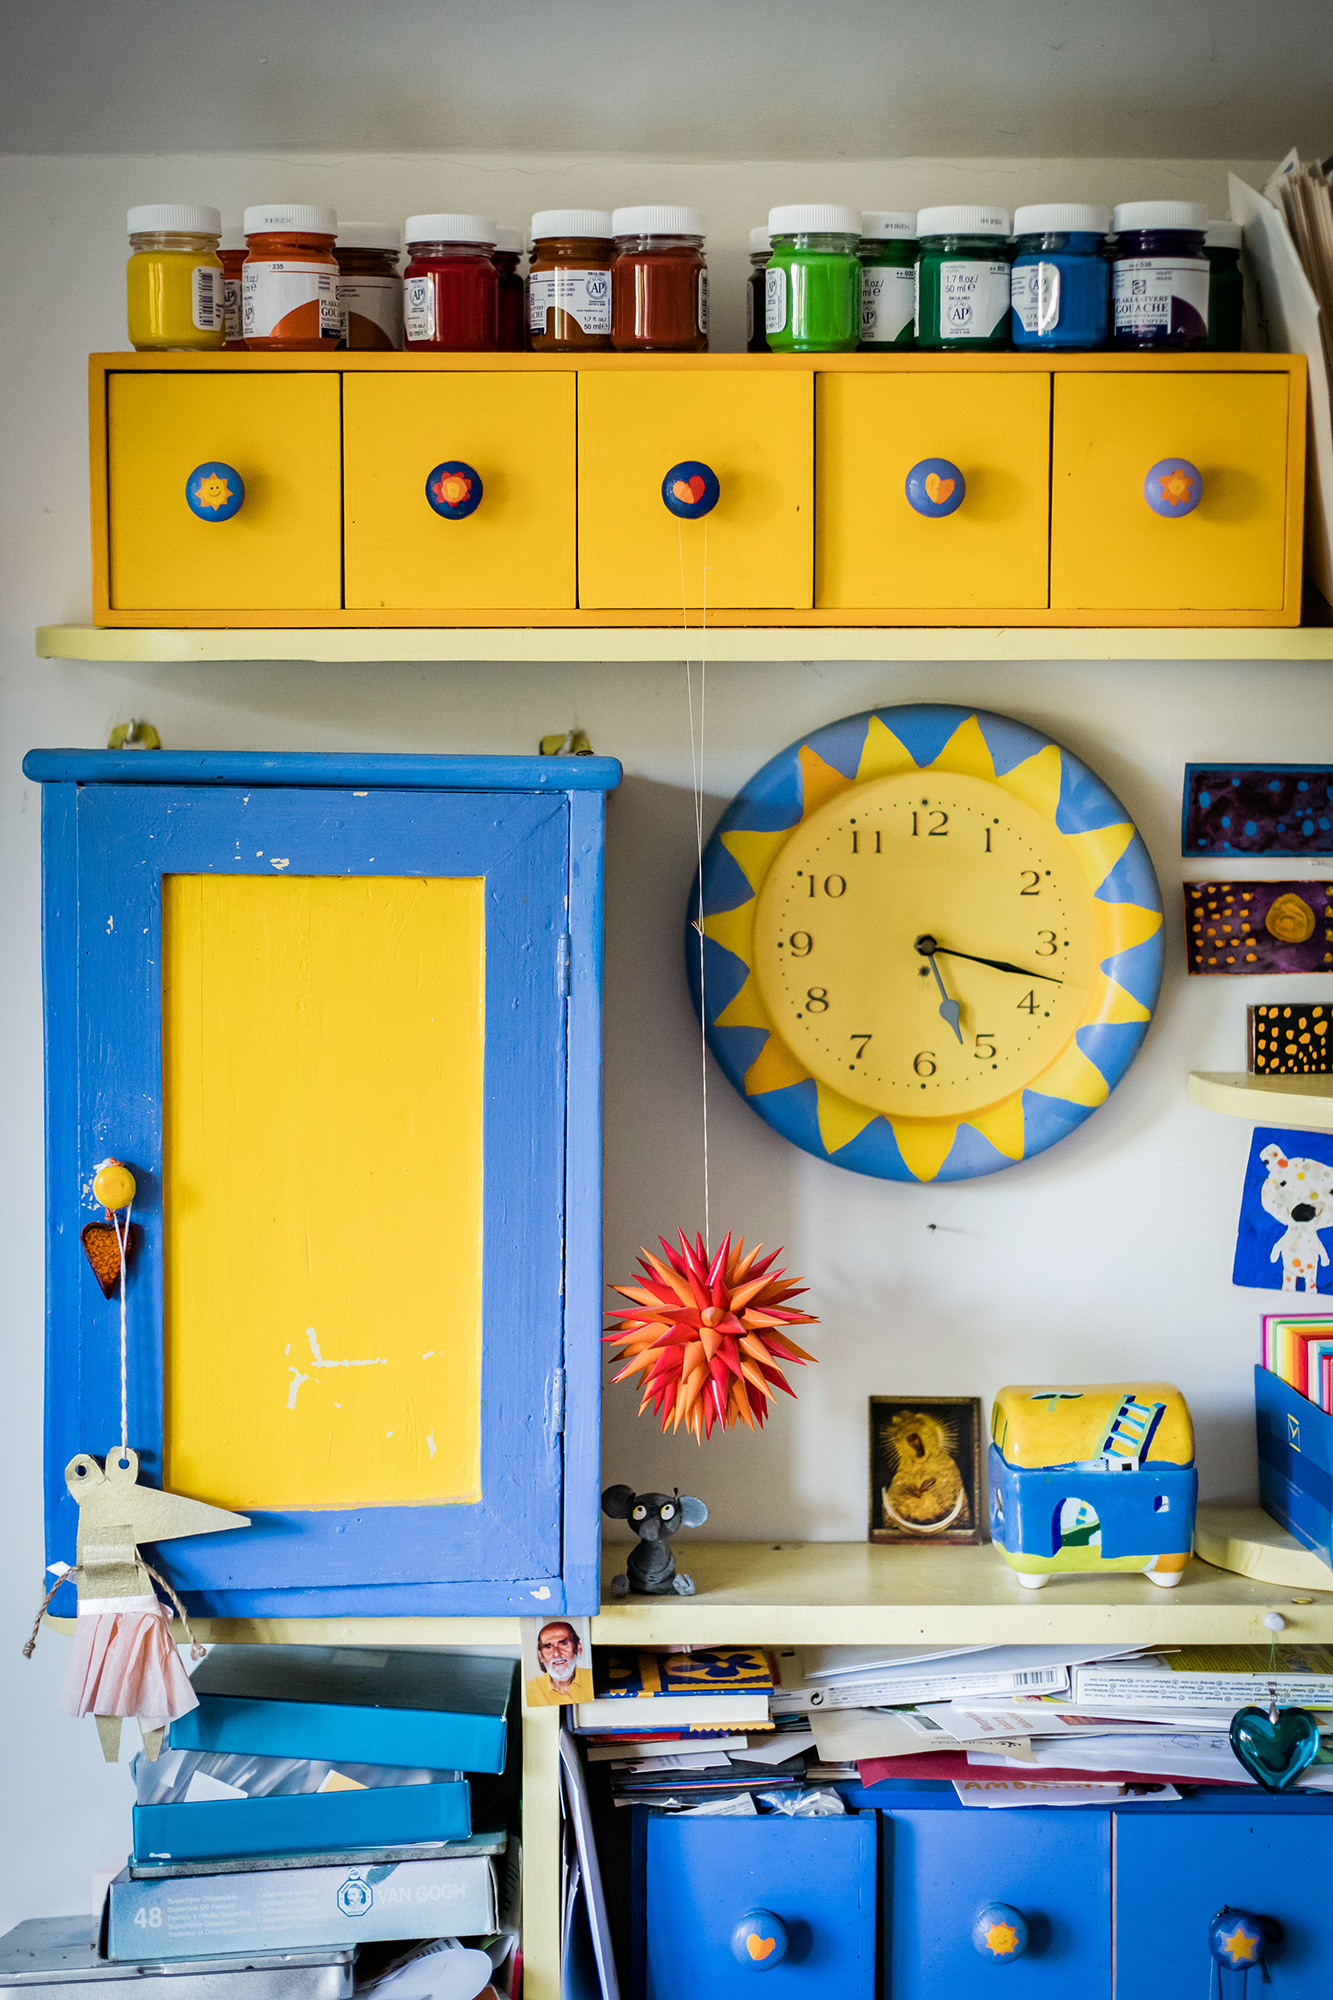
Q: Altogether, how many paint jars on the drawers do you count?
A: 15